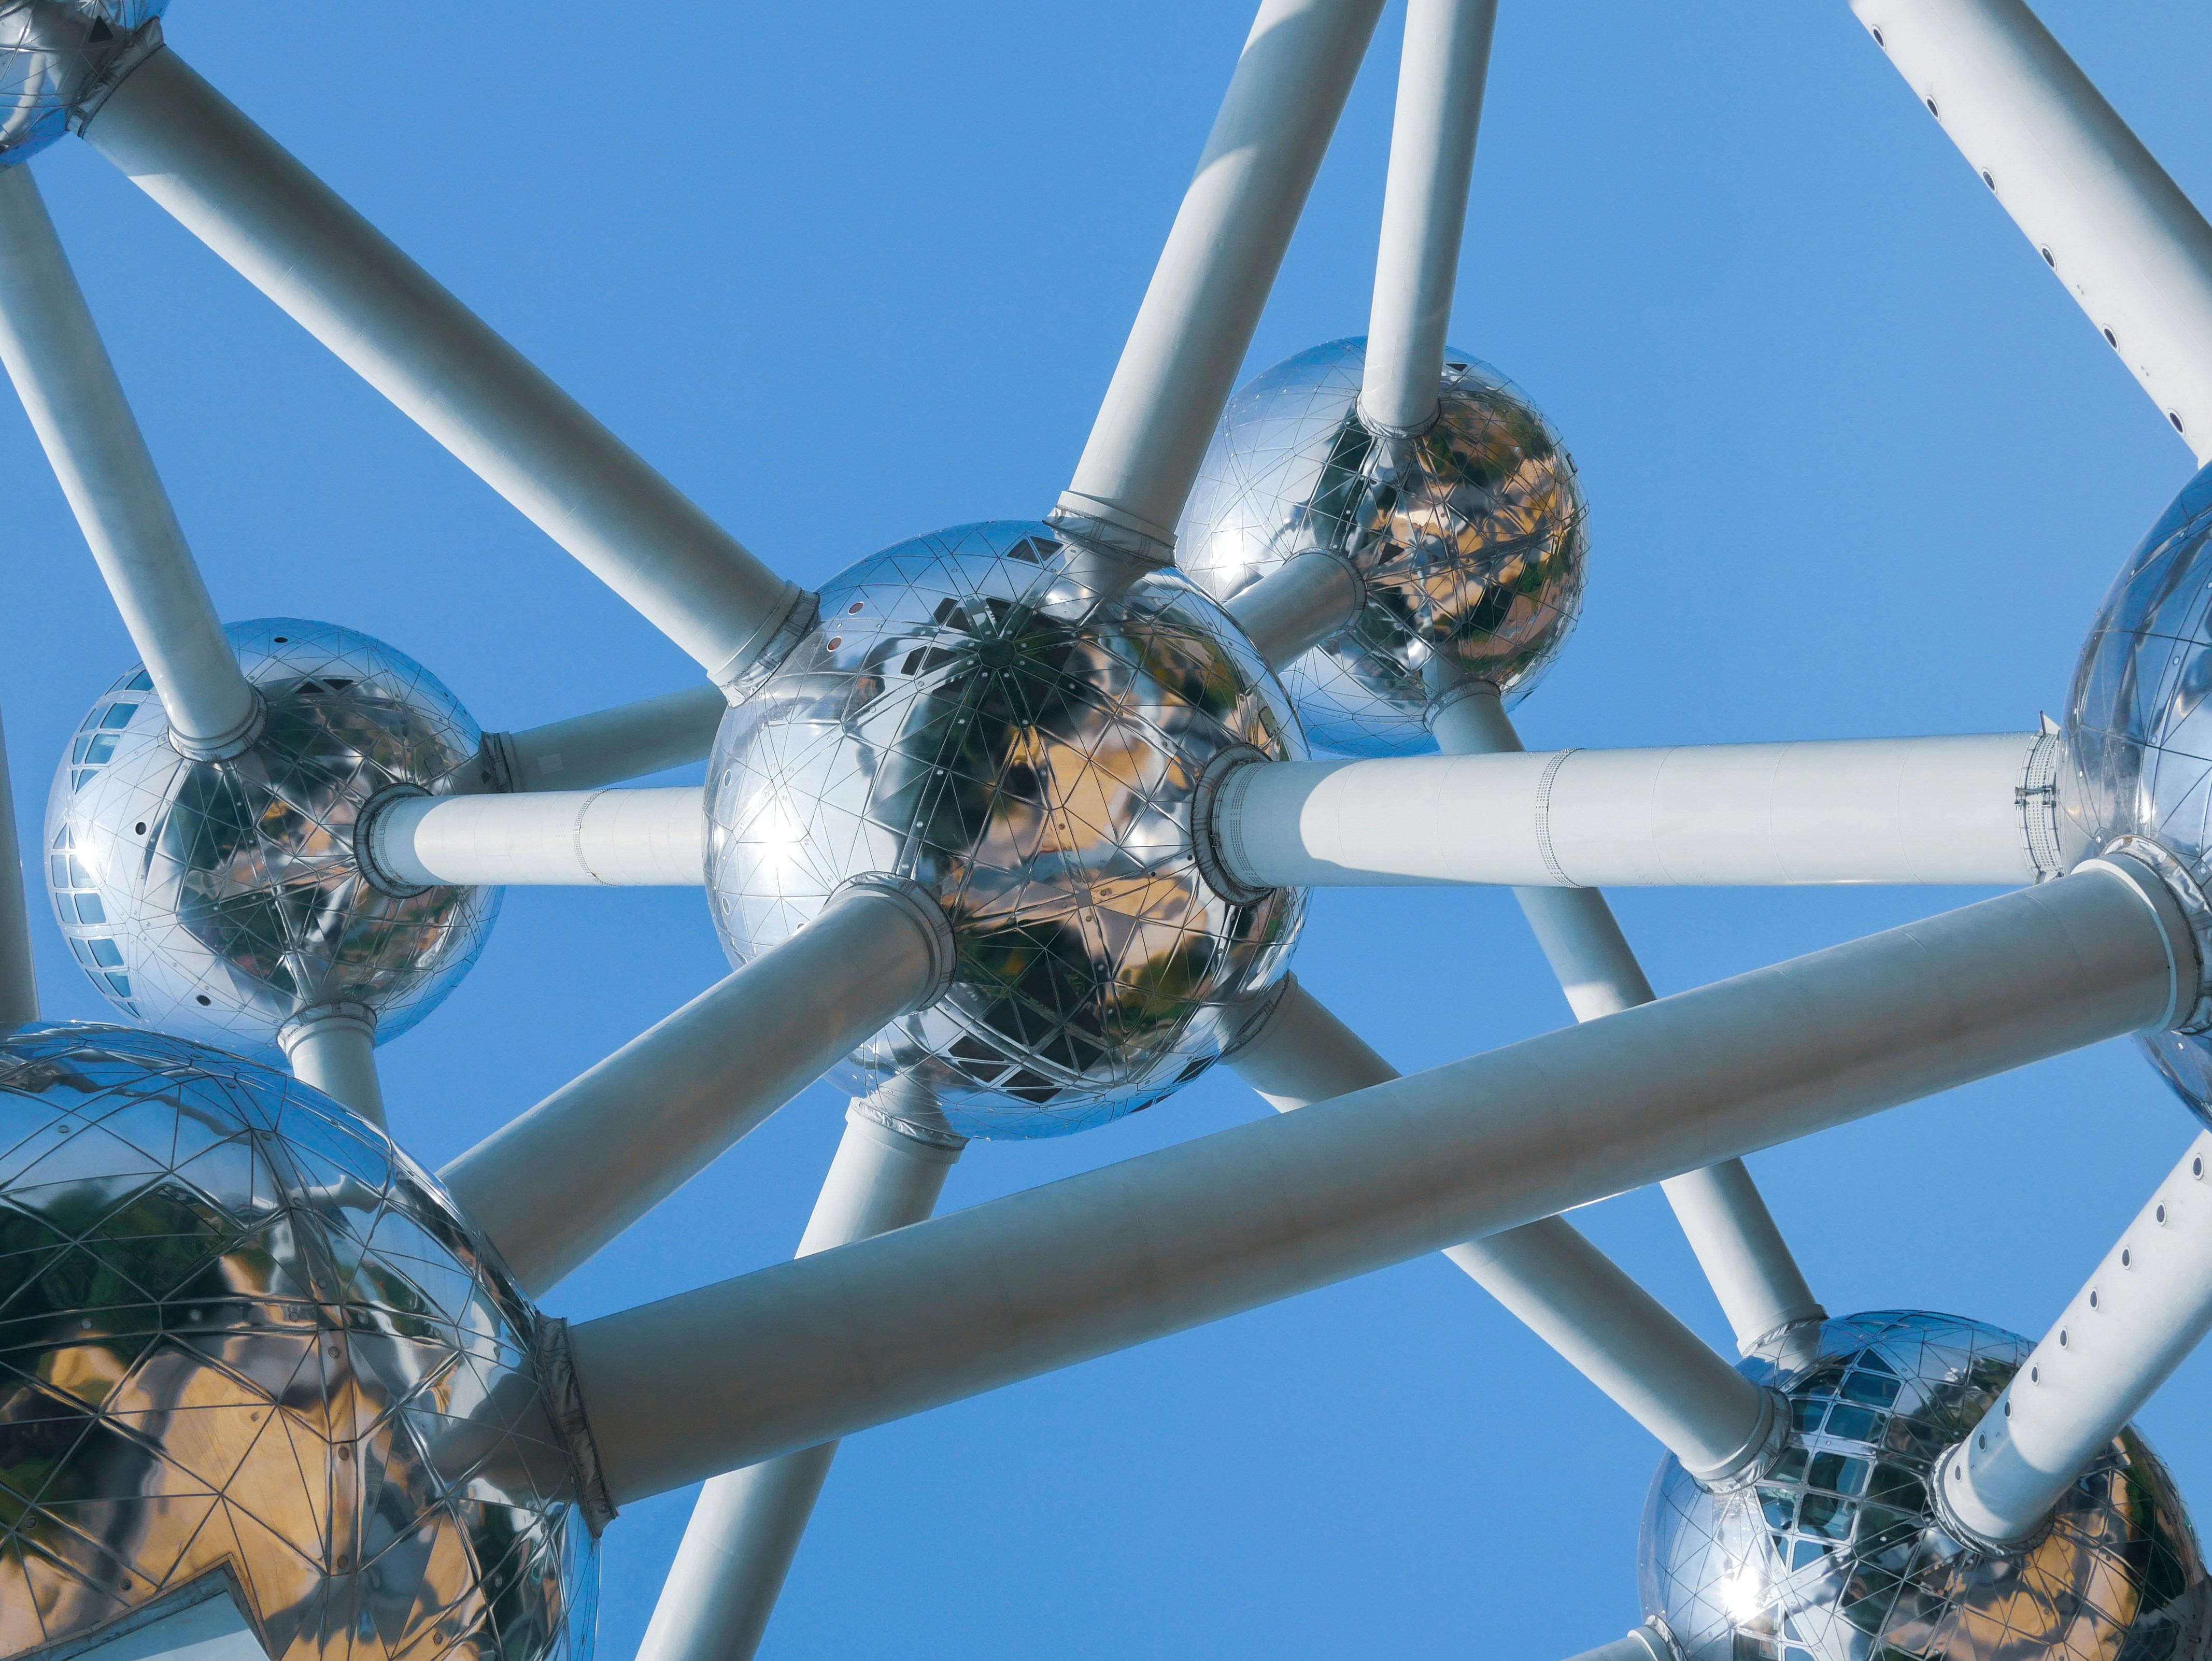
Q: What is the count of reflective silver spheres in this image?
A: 7